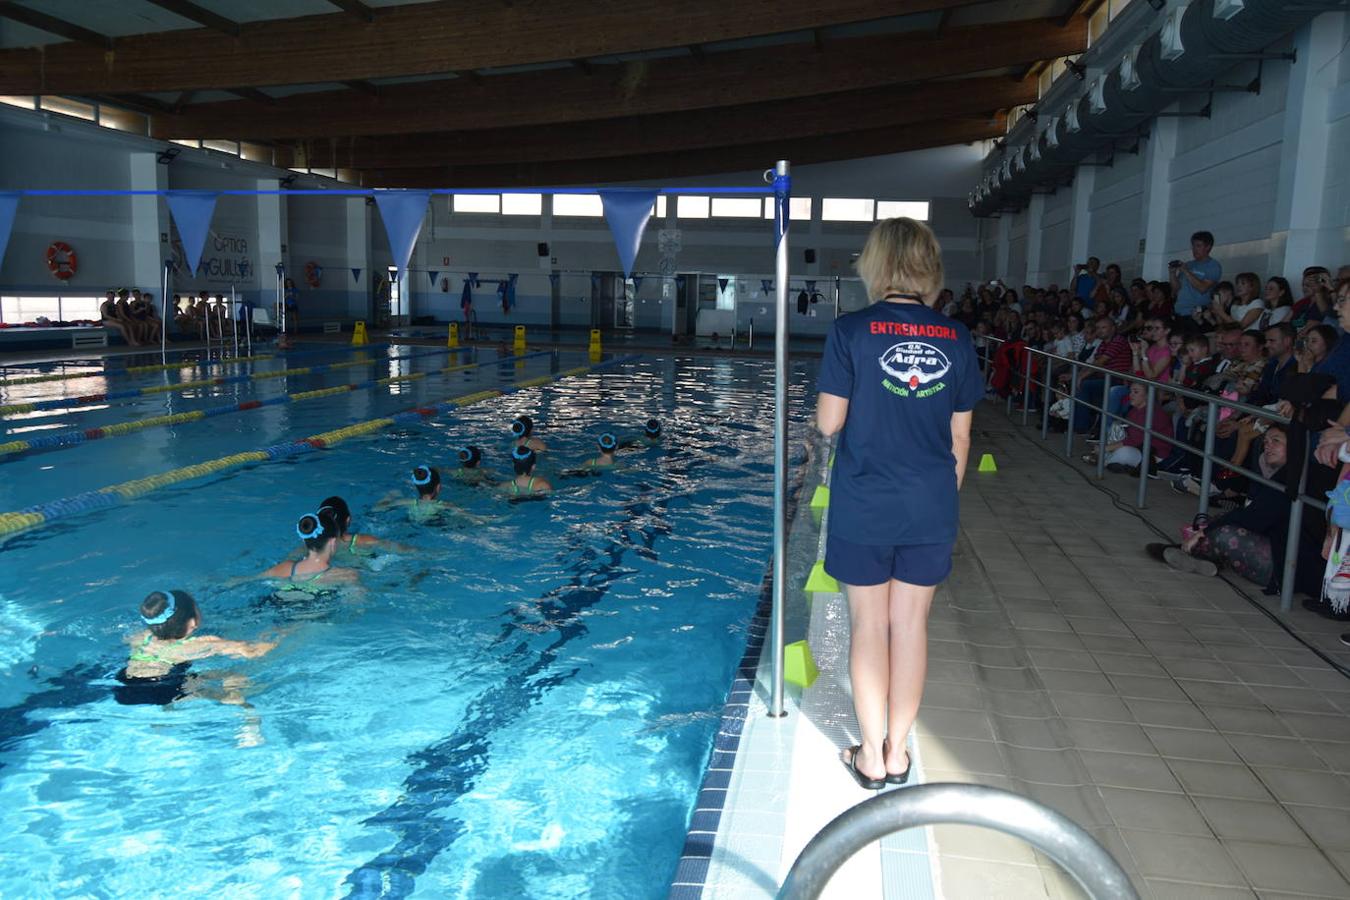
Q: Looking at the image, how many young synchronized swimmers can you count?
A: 9